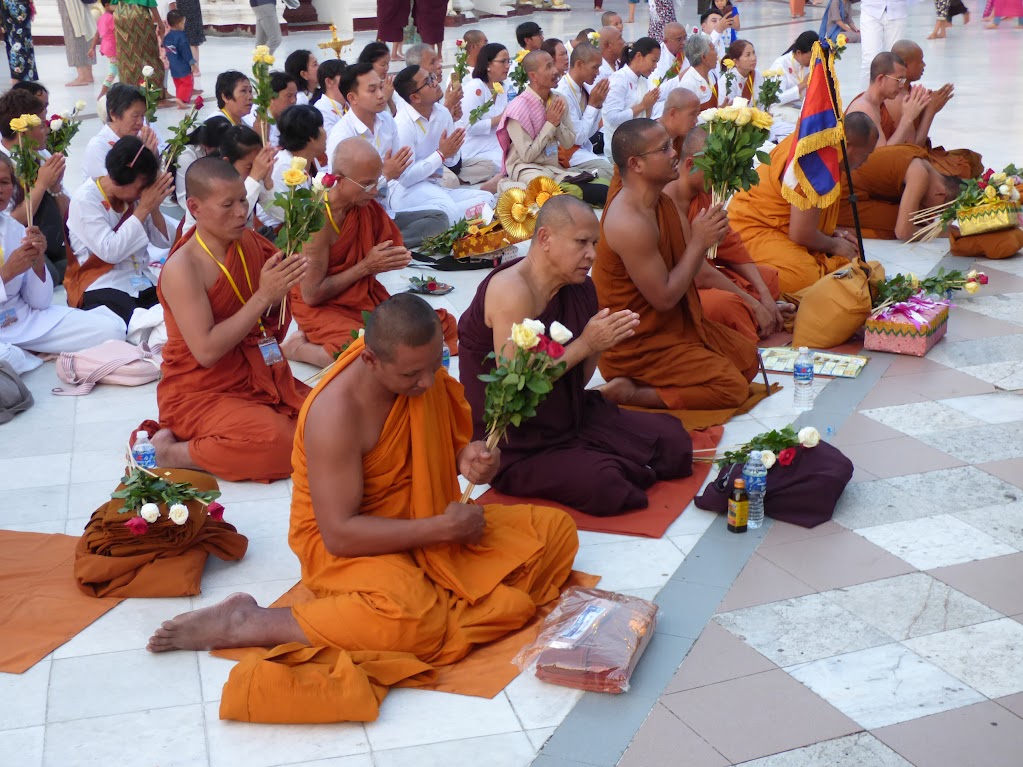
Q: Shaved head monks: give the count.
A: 11